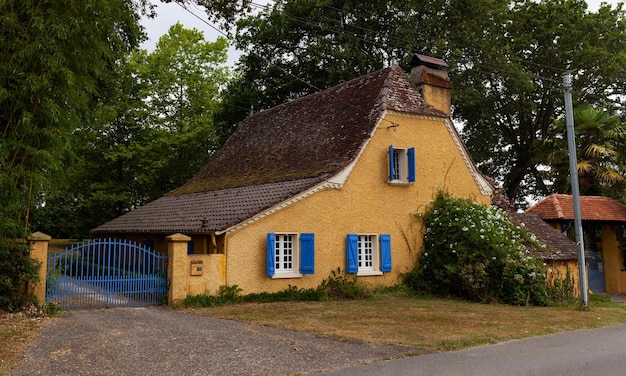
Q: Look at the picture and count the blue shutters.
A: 6